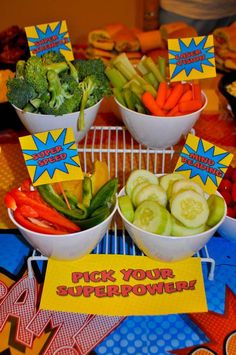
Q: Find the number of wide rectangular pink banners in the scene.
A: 0